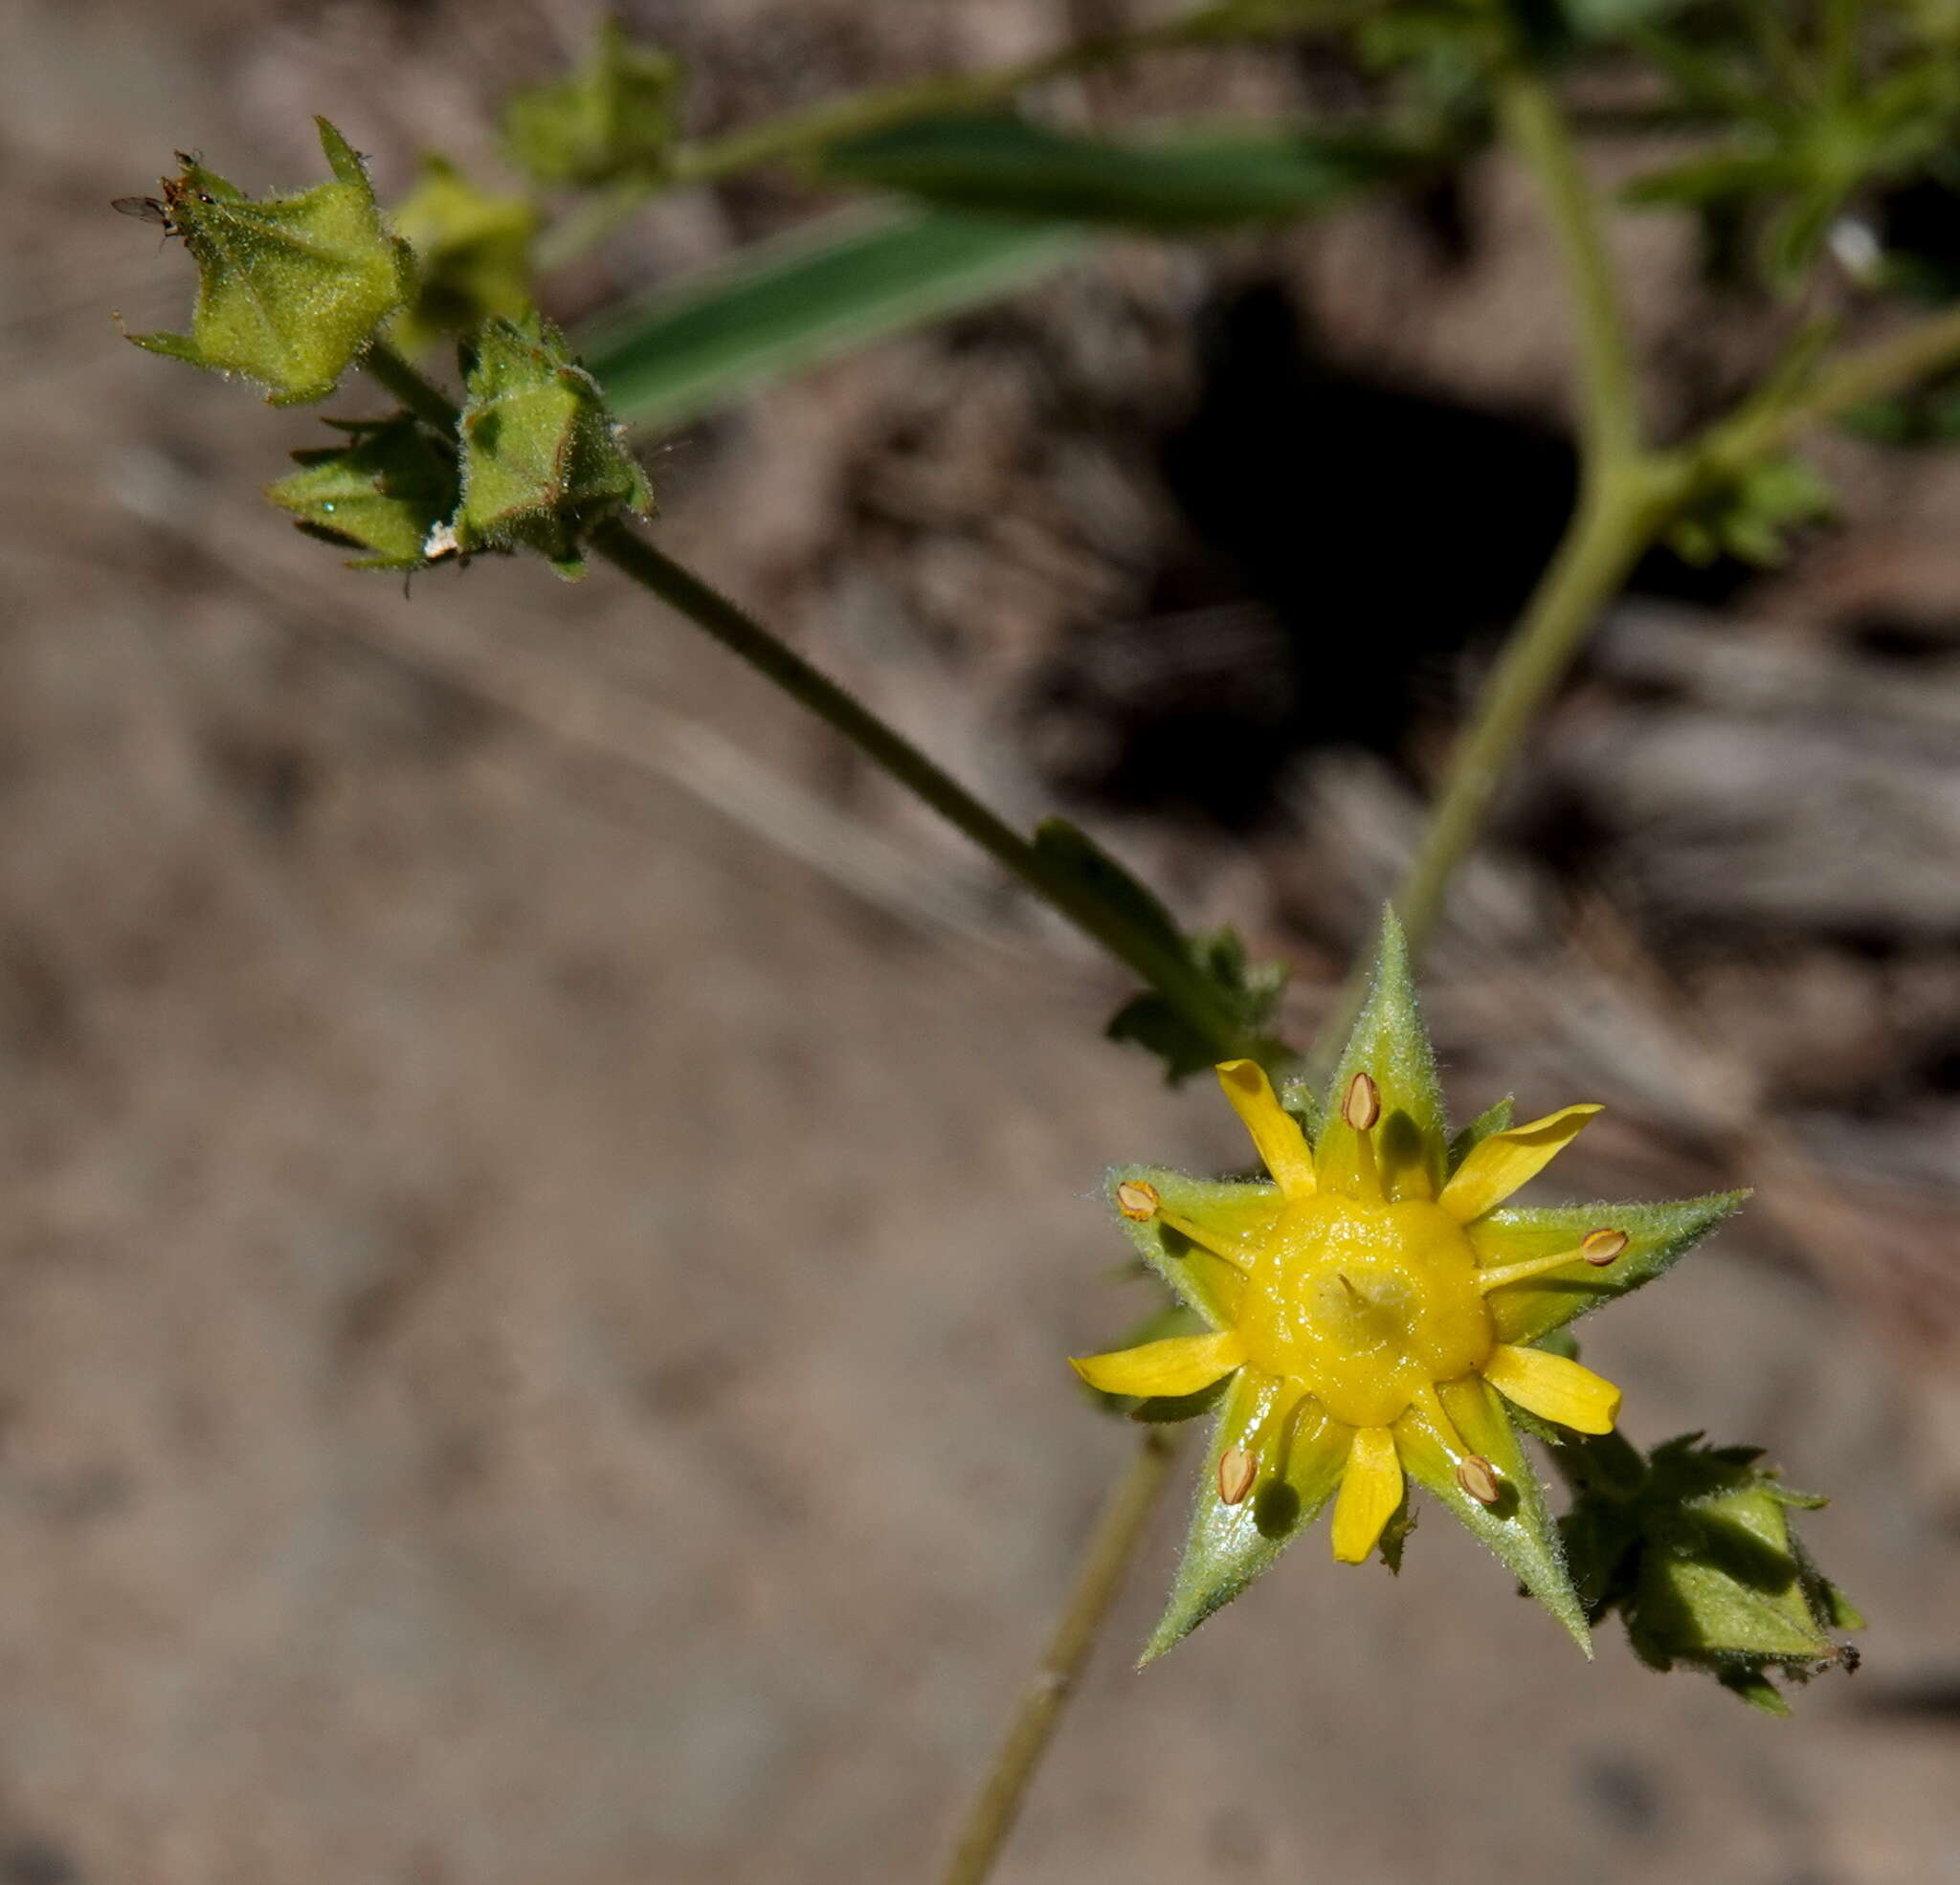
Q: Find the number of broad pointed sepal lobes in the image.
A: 5